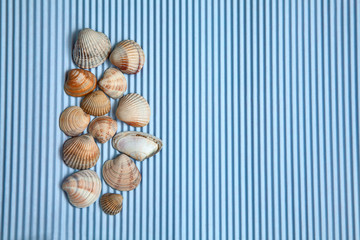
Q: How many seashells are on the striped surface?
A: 13